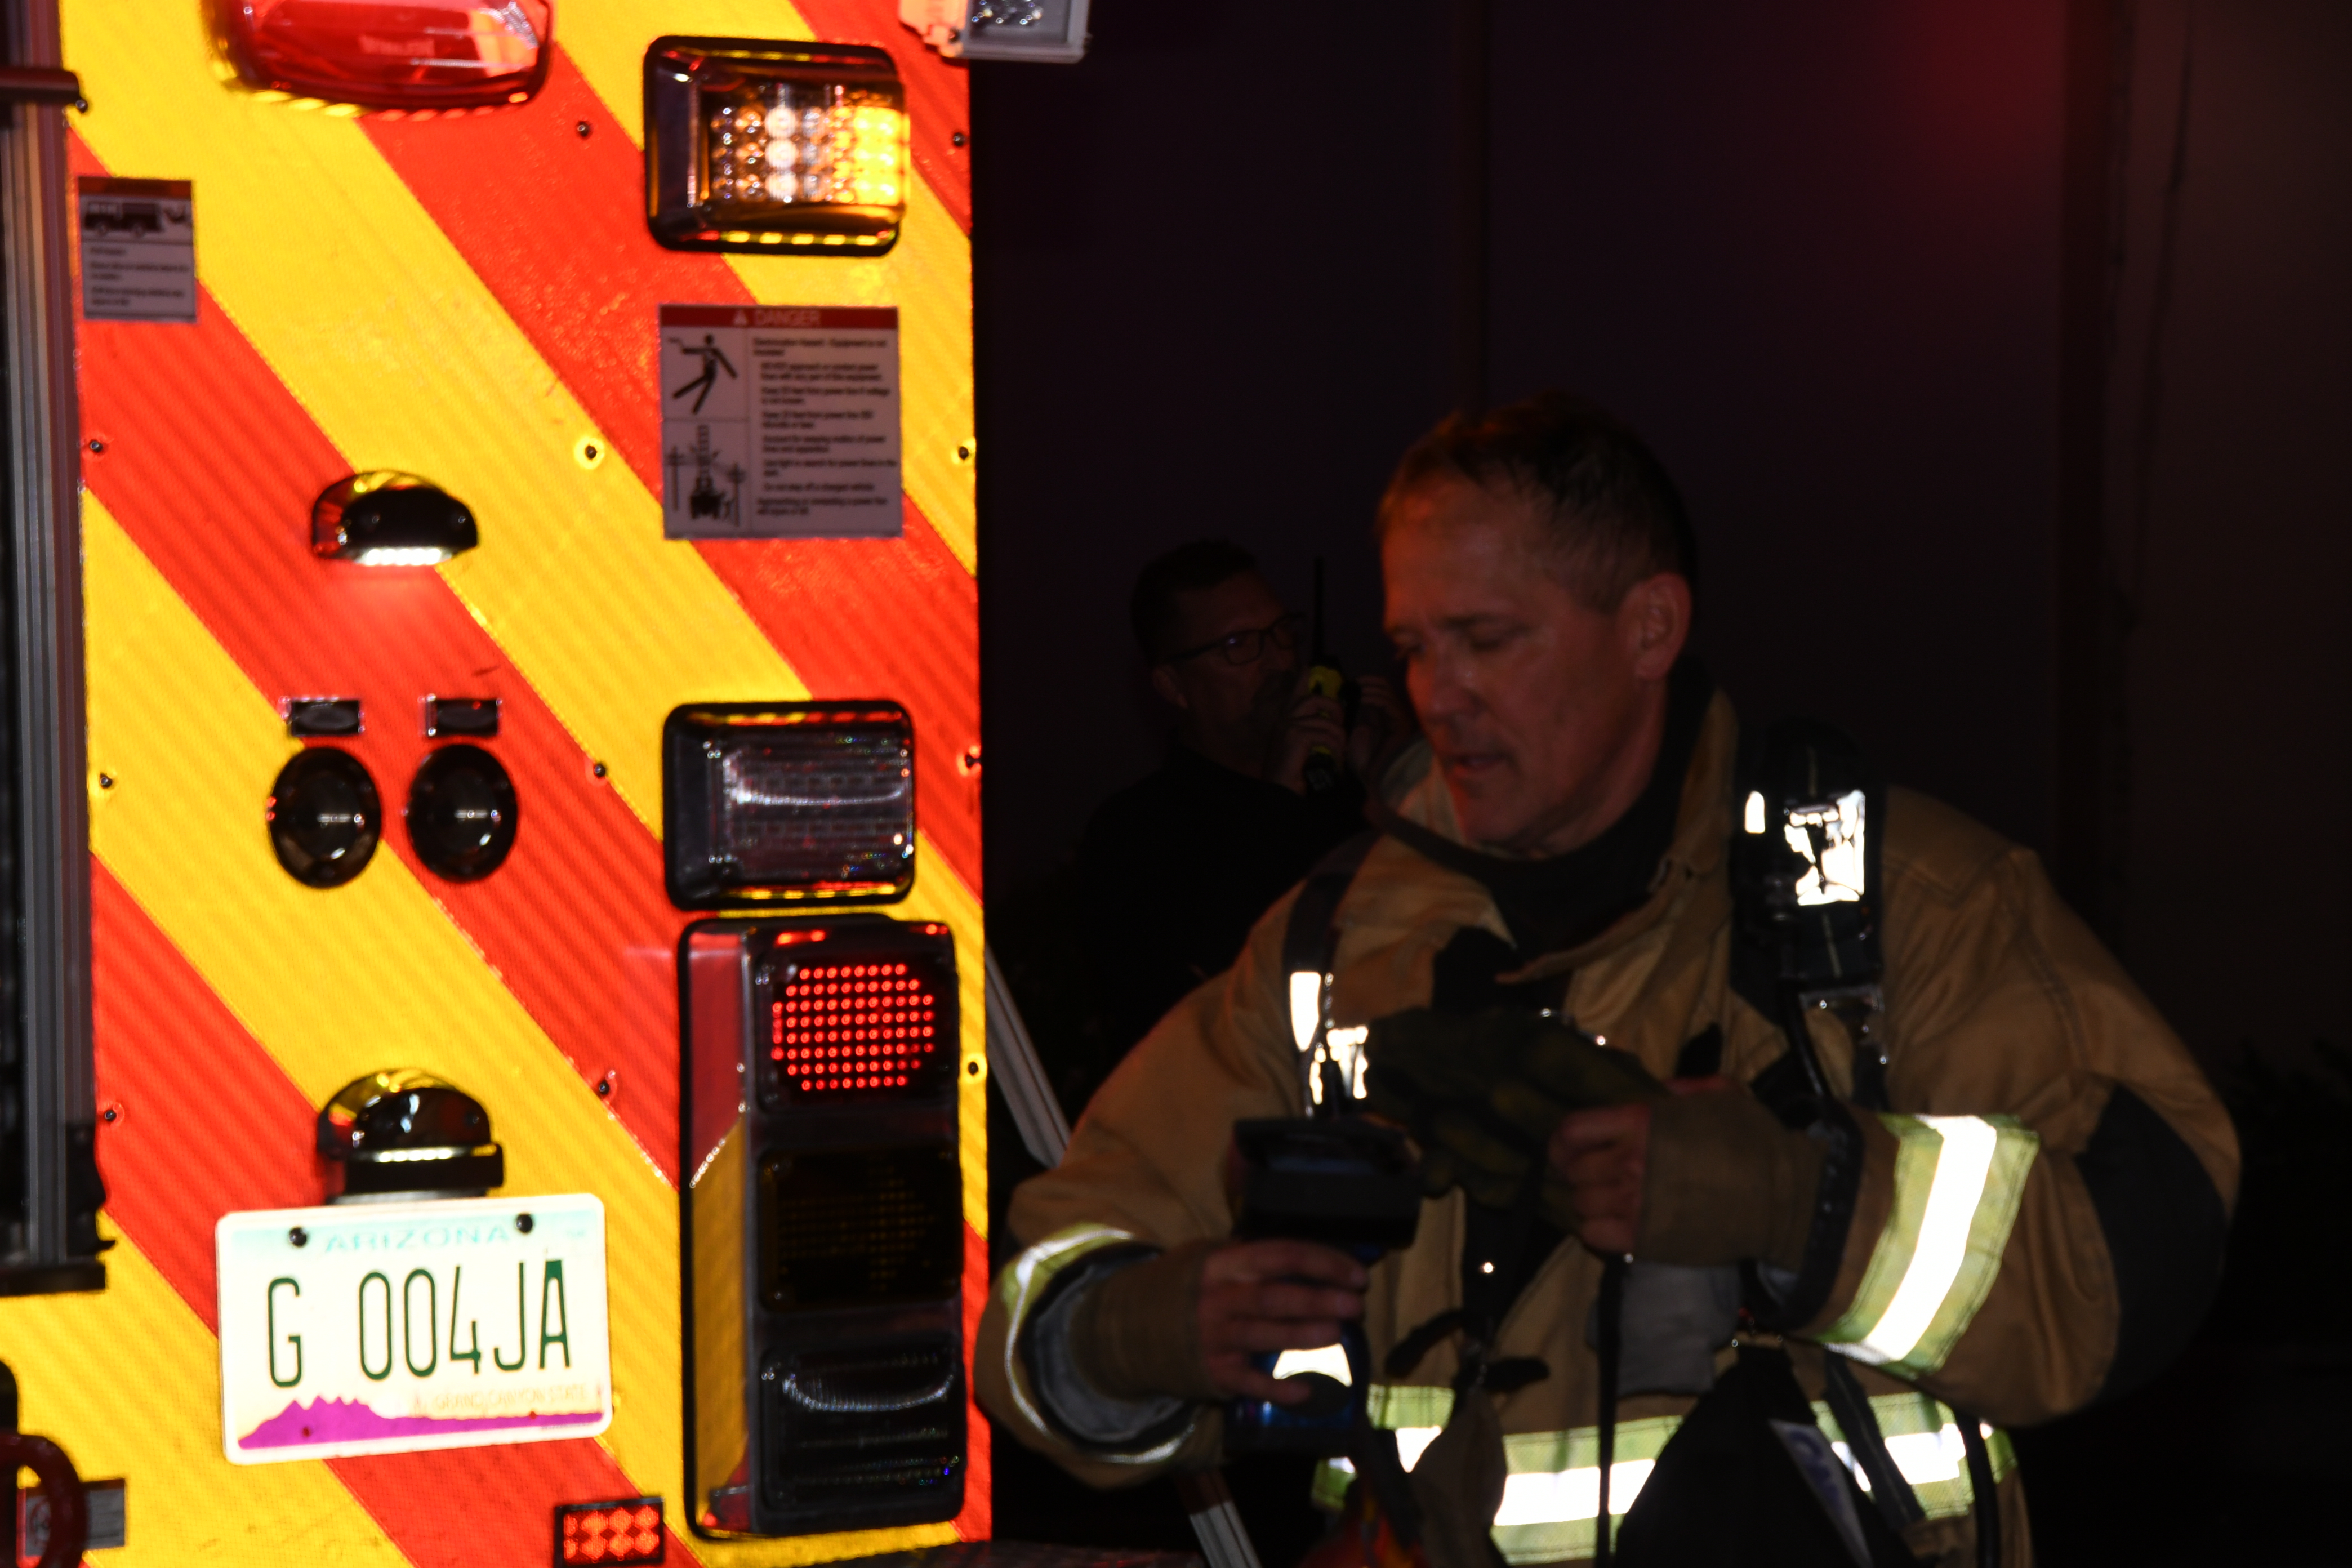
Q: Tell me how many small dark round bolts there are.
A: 14